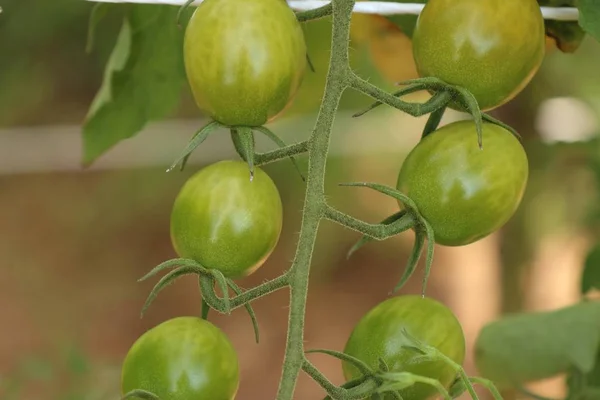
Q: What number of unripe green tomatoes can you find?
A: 6